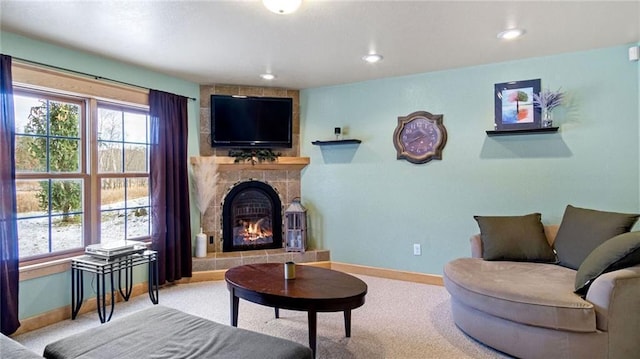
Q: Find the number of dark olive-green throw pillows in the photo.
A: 3